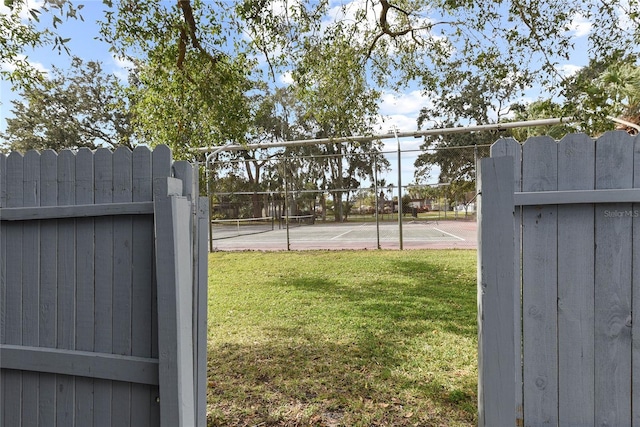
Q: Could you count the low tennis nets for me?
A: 2